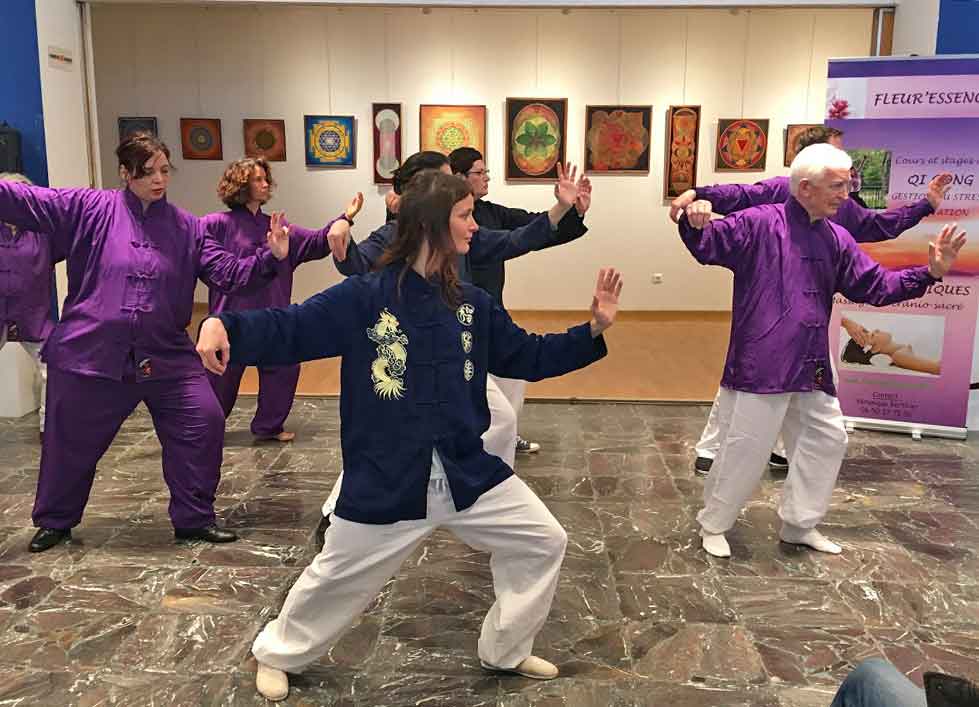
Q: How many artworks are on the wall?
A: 11